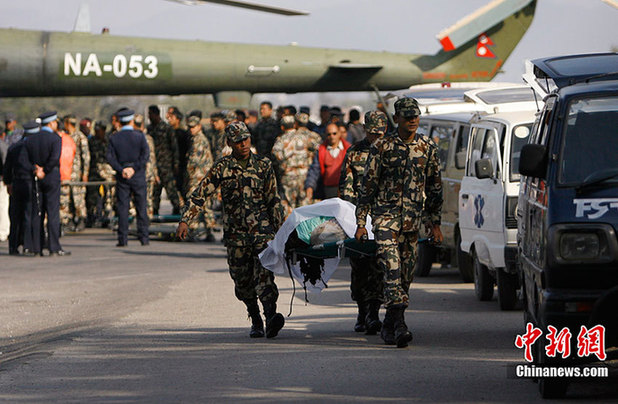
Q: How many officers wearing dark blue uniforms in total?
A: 3